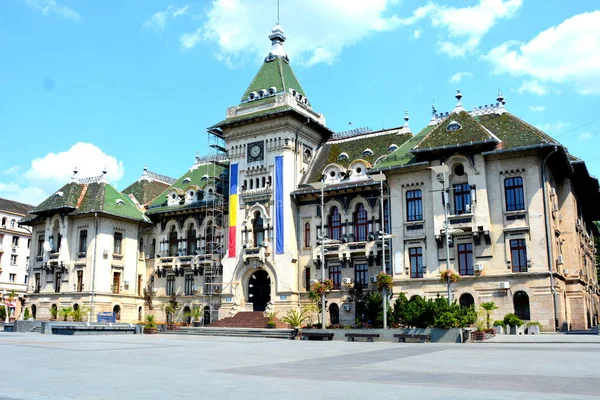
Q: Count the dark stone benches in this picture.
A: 3